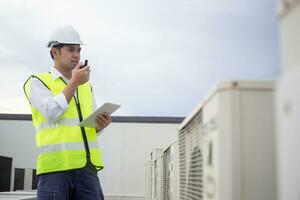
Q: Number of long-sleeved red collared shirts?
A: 0